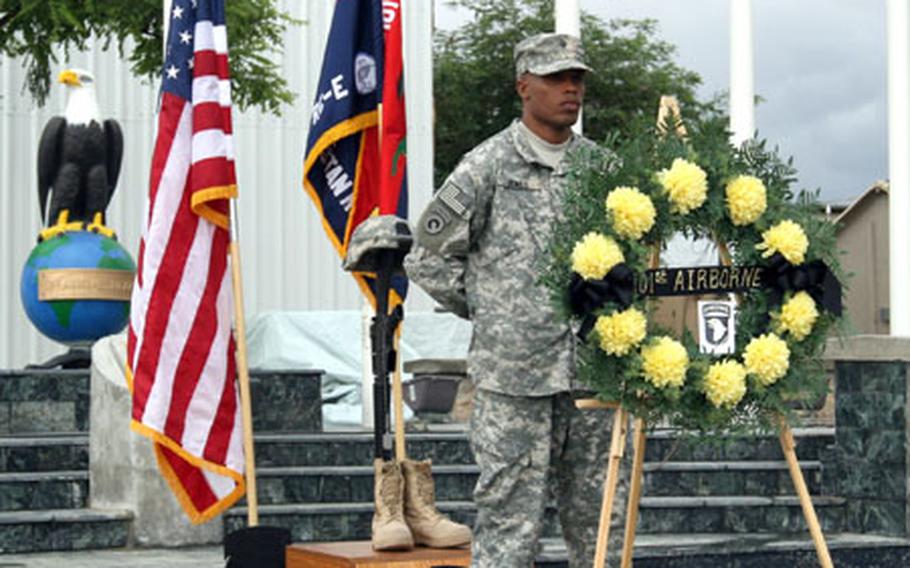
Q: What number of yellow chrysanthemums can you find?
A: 10